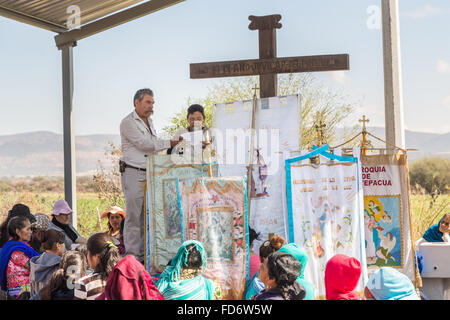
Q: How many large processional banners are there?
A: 5